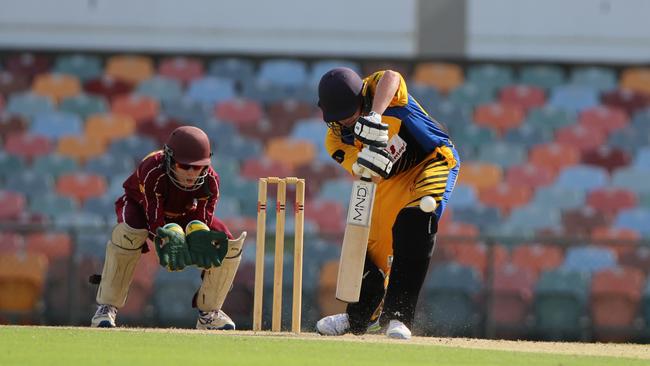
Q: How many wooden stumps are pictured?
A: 3